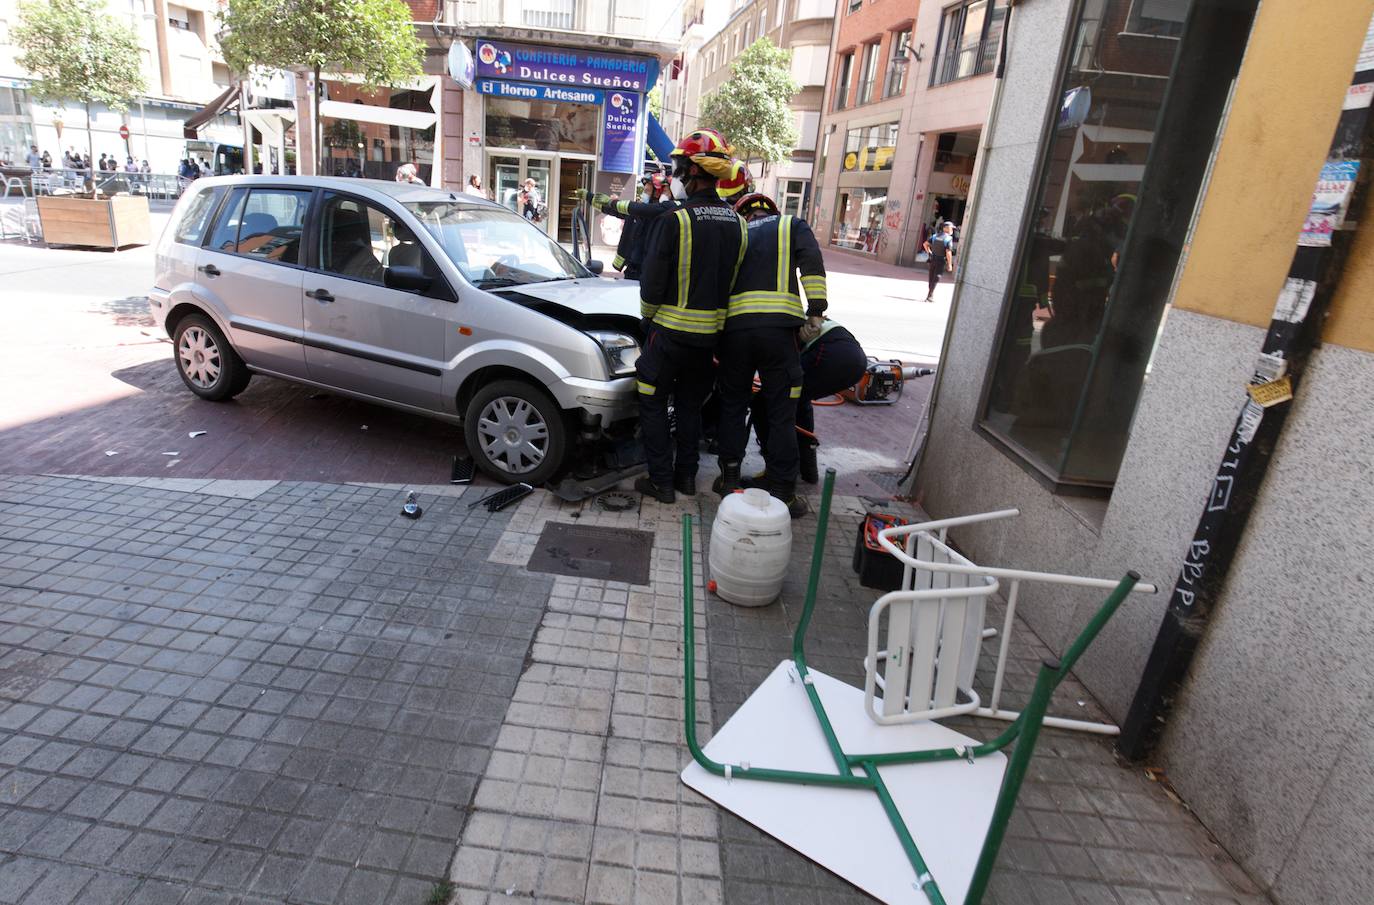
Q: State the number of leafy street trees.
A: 3